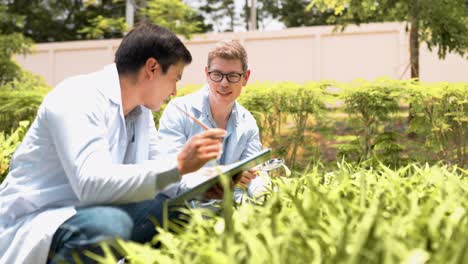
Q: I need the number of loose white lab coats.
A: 2